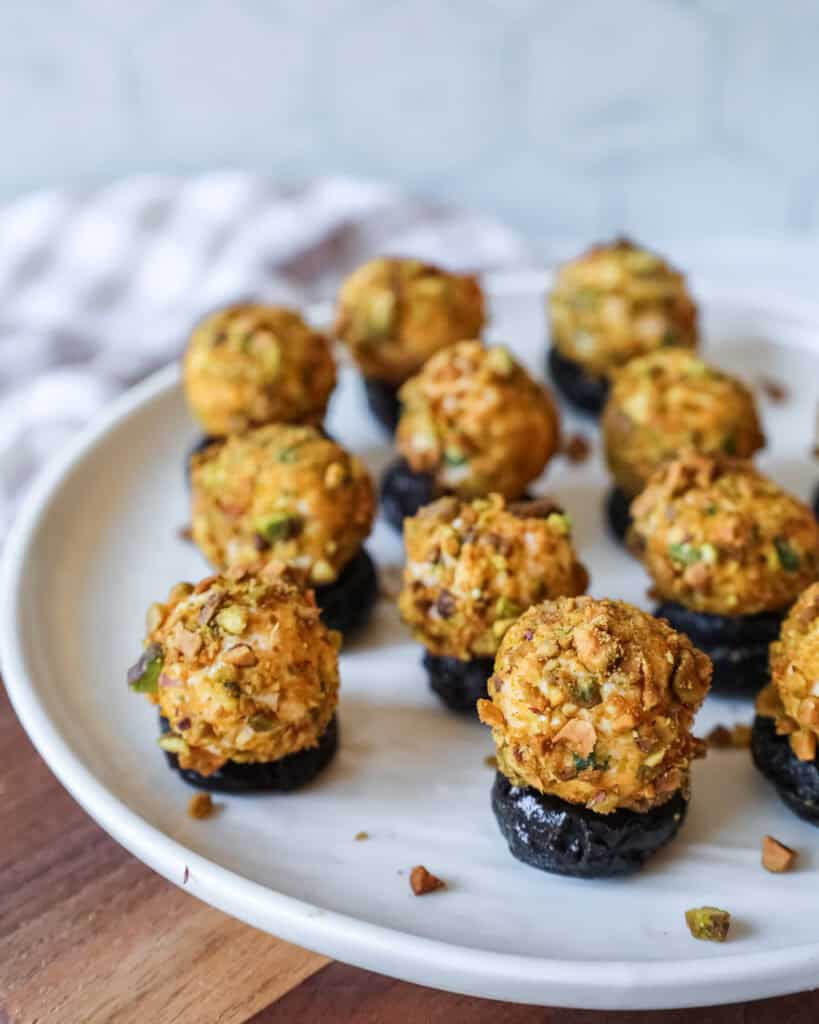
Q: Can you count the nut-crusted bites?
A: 11